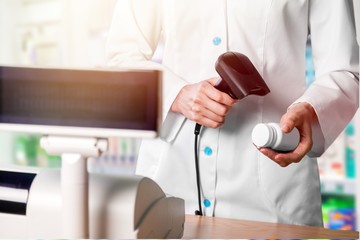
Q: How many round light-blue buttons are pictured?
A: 3